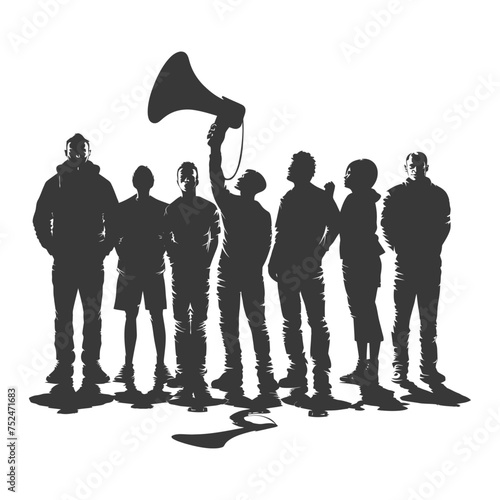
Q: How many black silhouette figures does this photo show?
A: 7